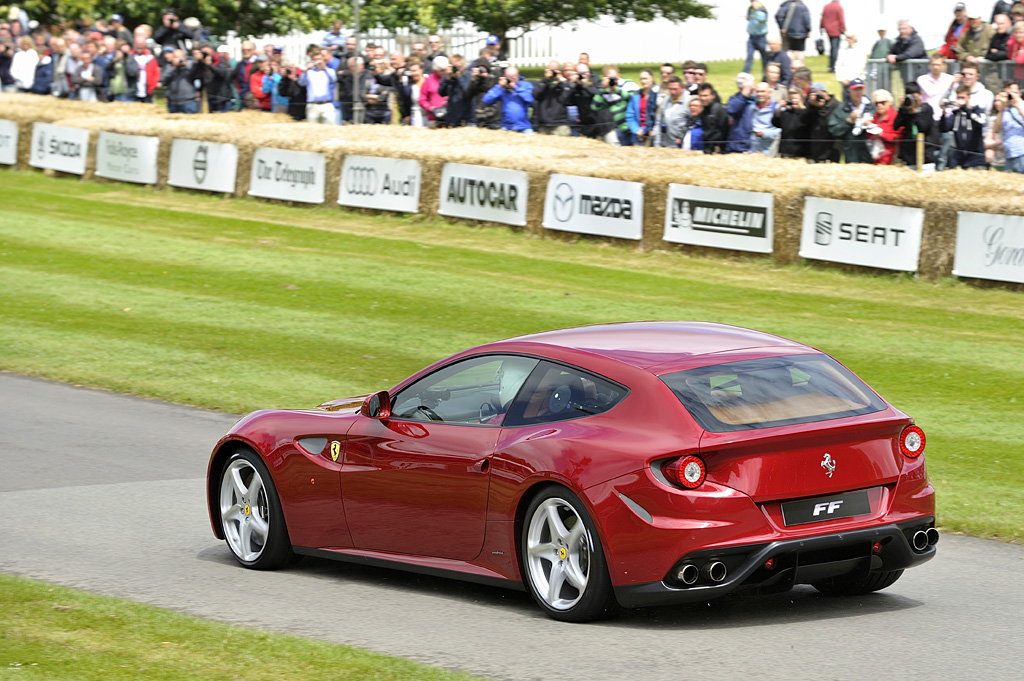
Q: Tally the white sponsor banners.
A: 11